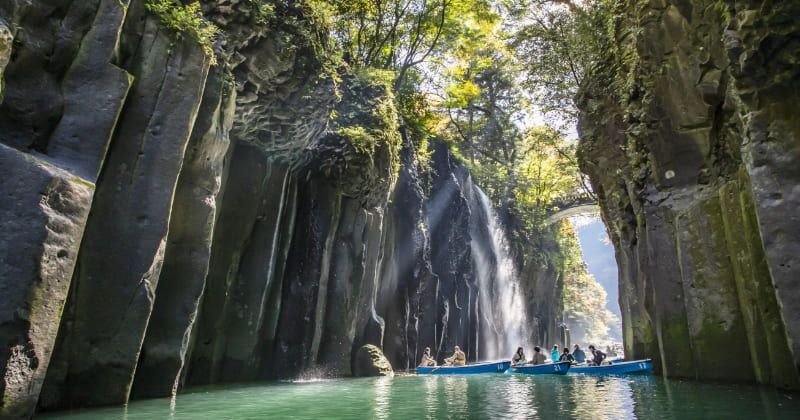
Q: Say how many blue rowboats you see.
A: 3